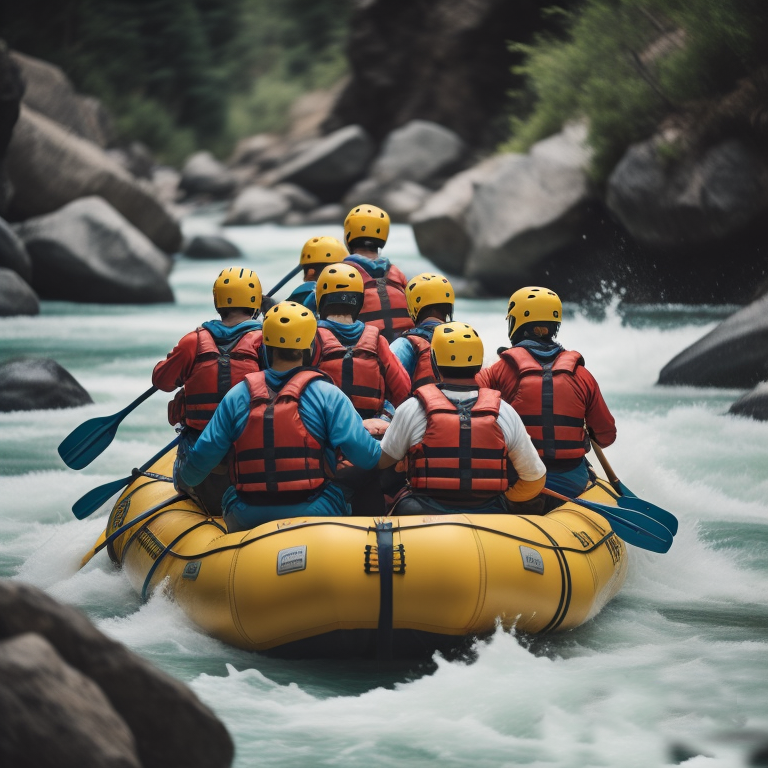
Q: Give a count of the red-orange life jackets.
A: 7